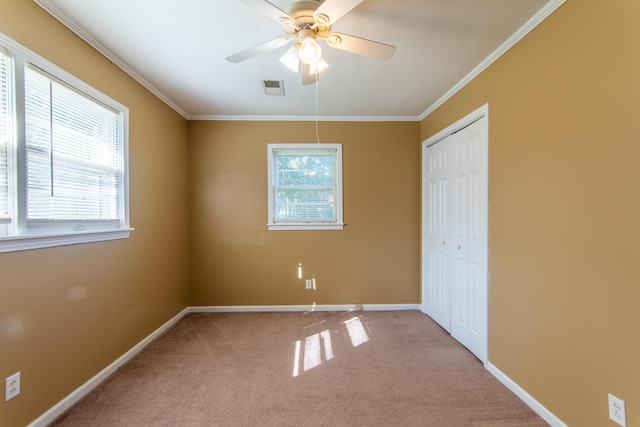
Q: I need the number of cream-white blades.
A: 5